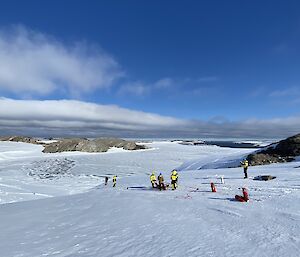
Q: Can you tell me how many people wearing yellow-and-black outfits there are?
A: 4